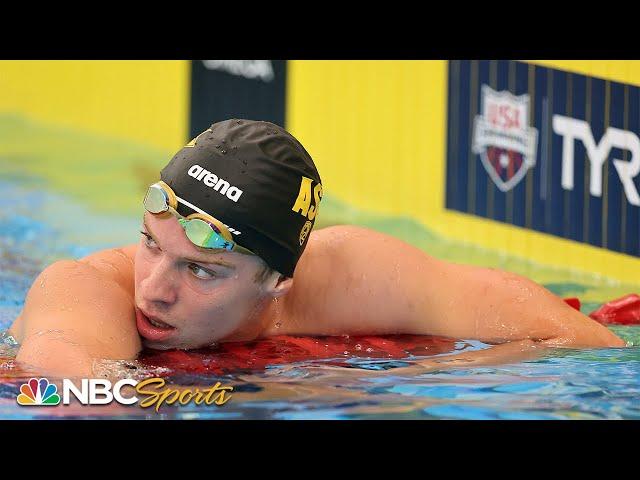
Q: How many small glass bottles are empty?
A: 0